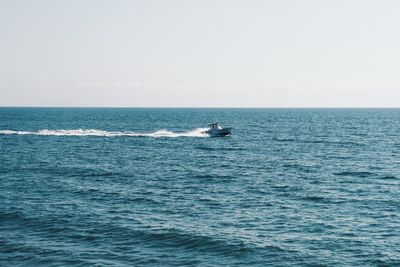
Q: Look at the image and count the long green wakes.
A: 0